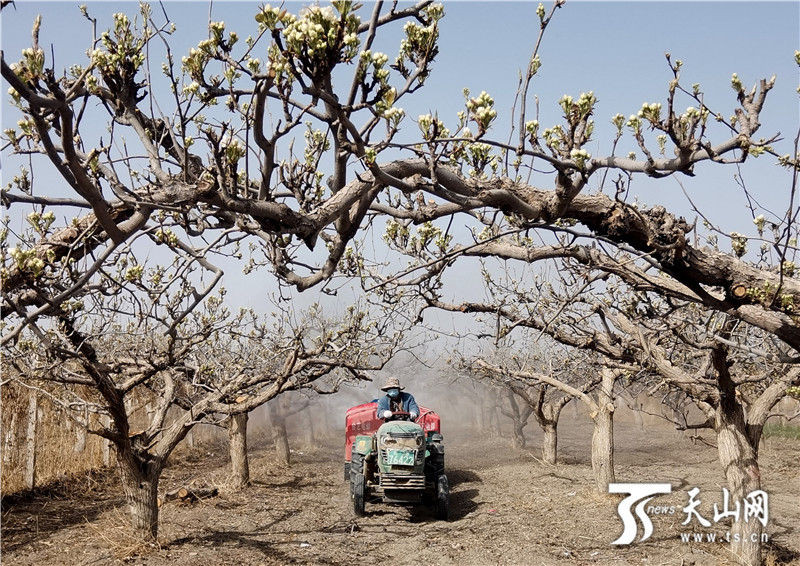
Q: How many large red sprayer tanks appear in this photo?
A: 1